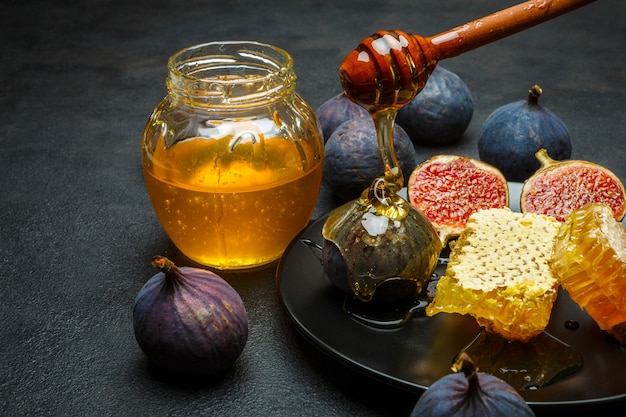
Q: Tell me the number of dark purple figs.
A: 7